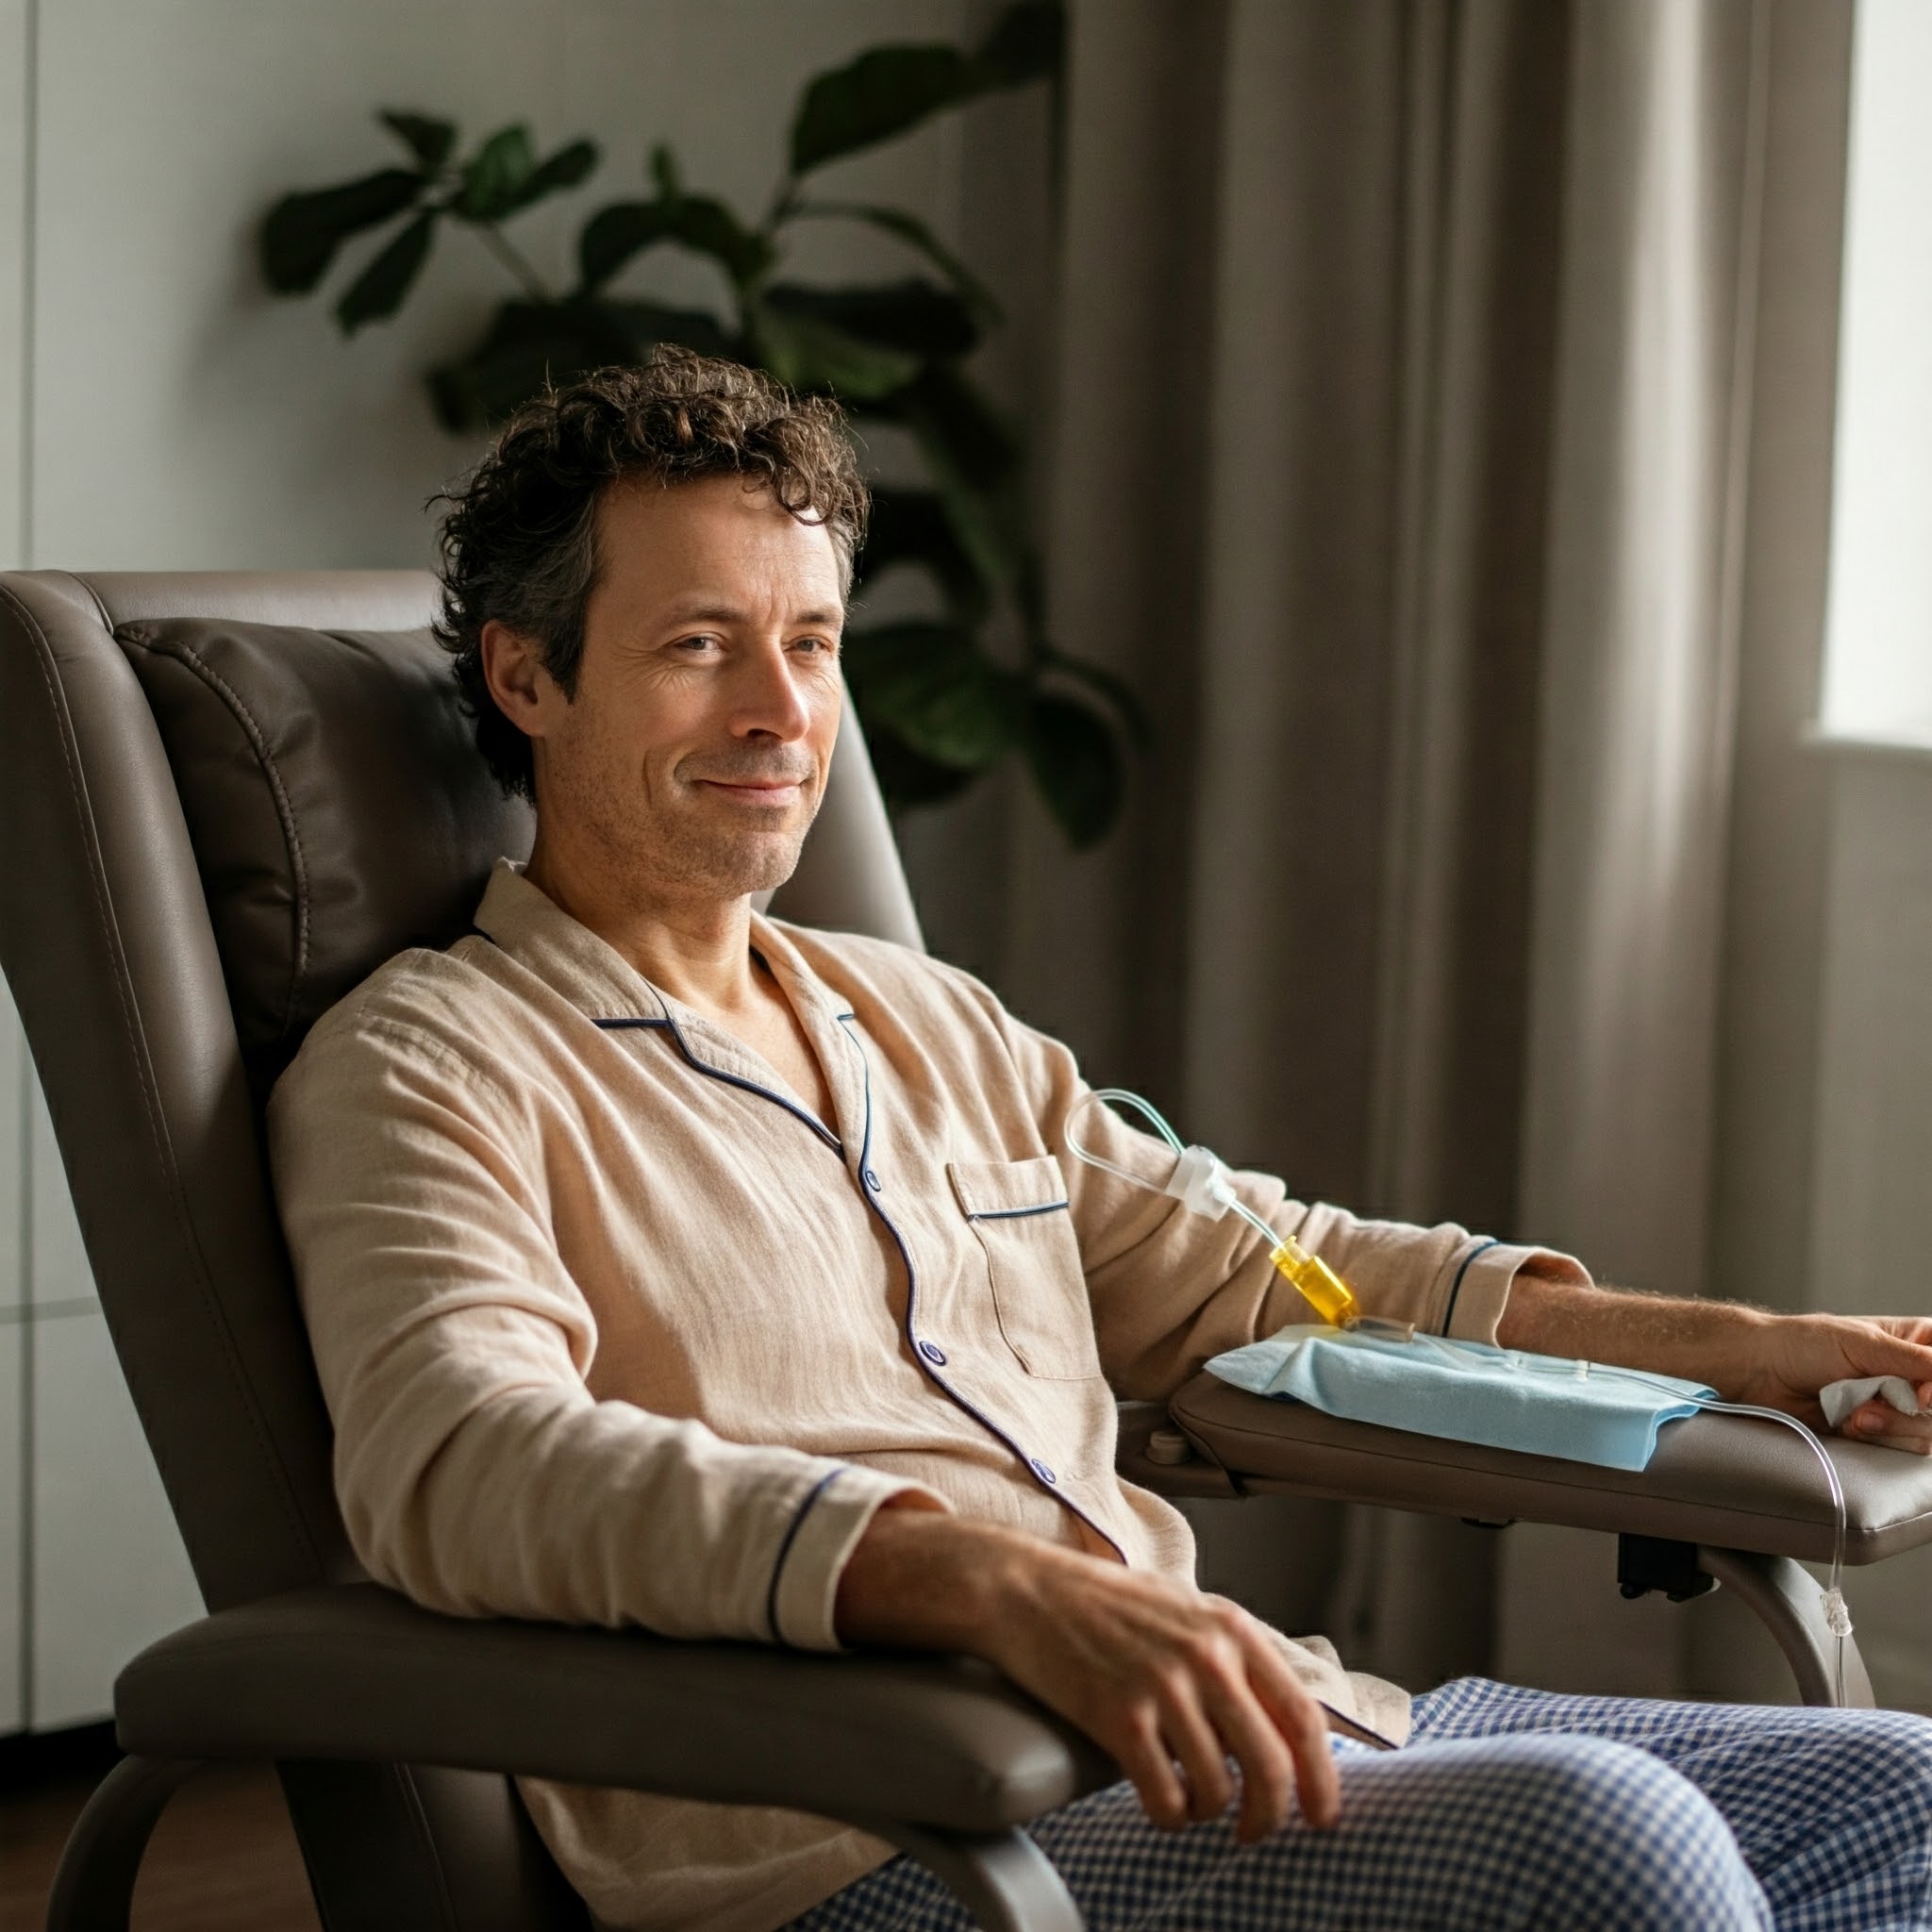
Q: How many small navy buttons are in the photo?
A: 3